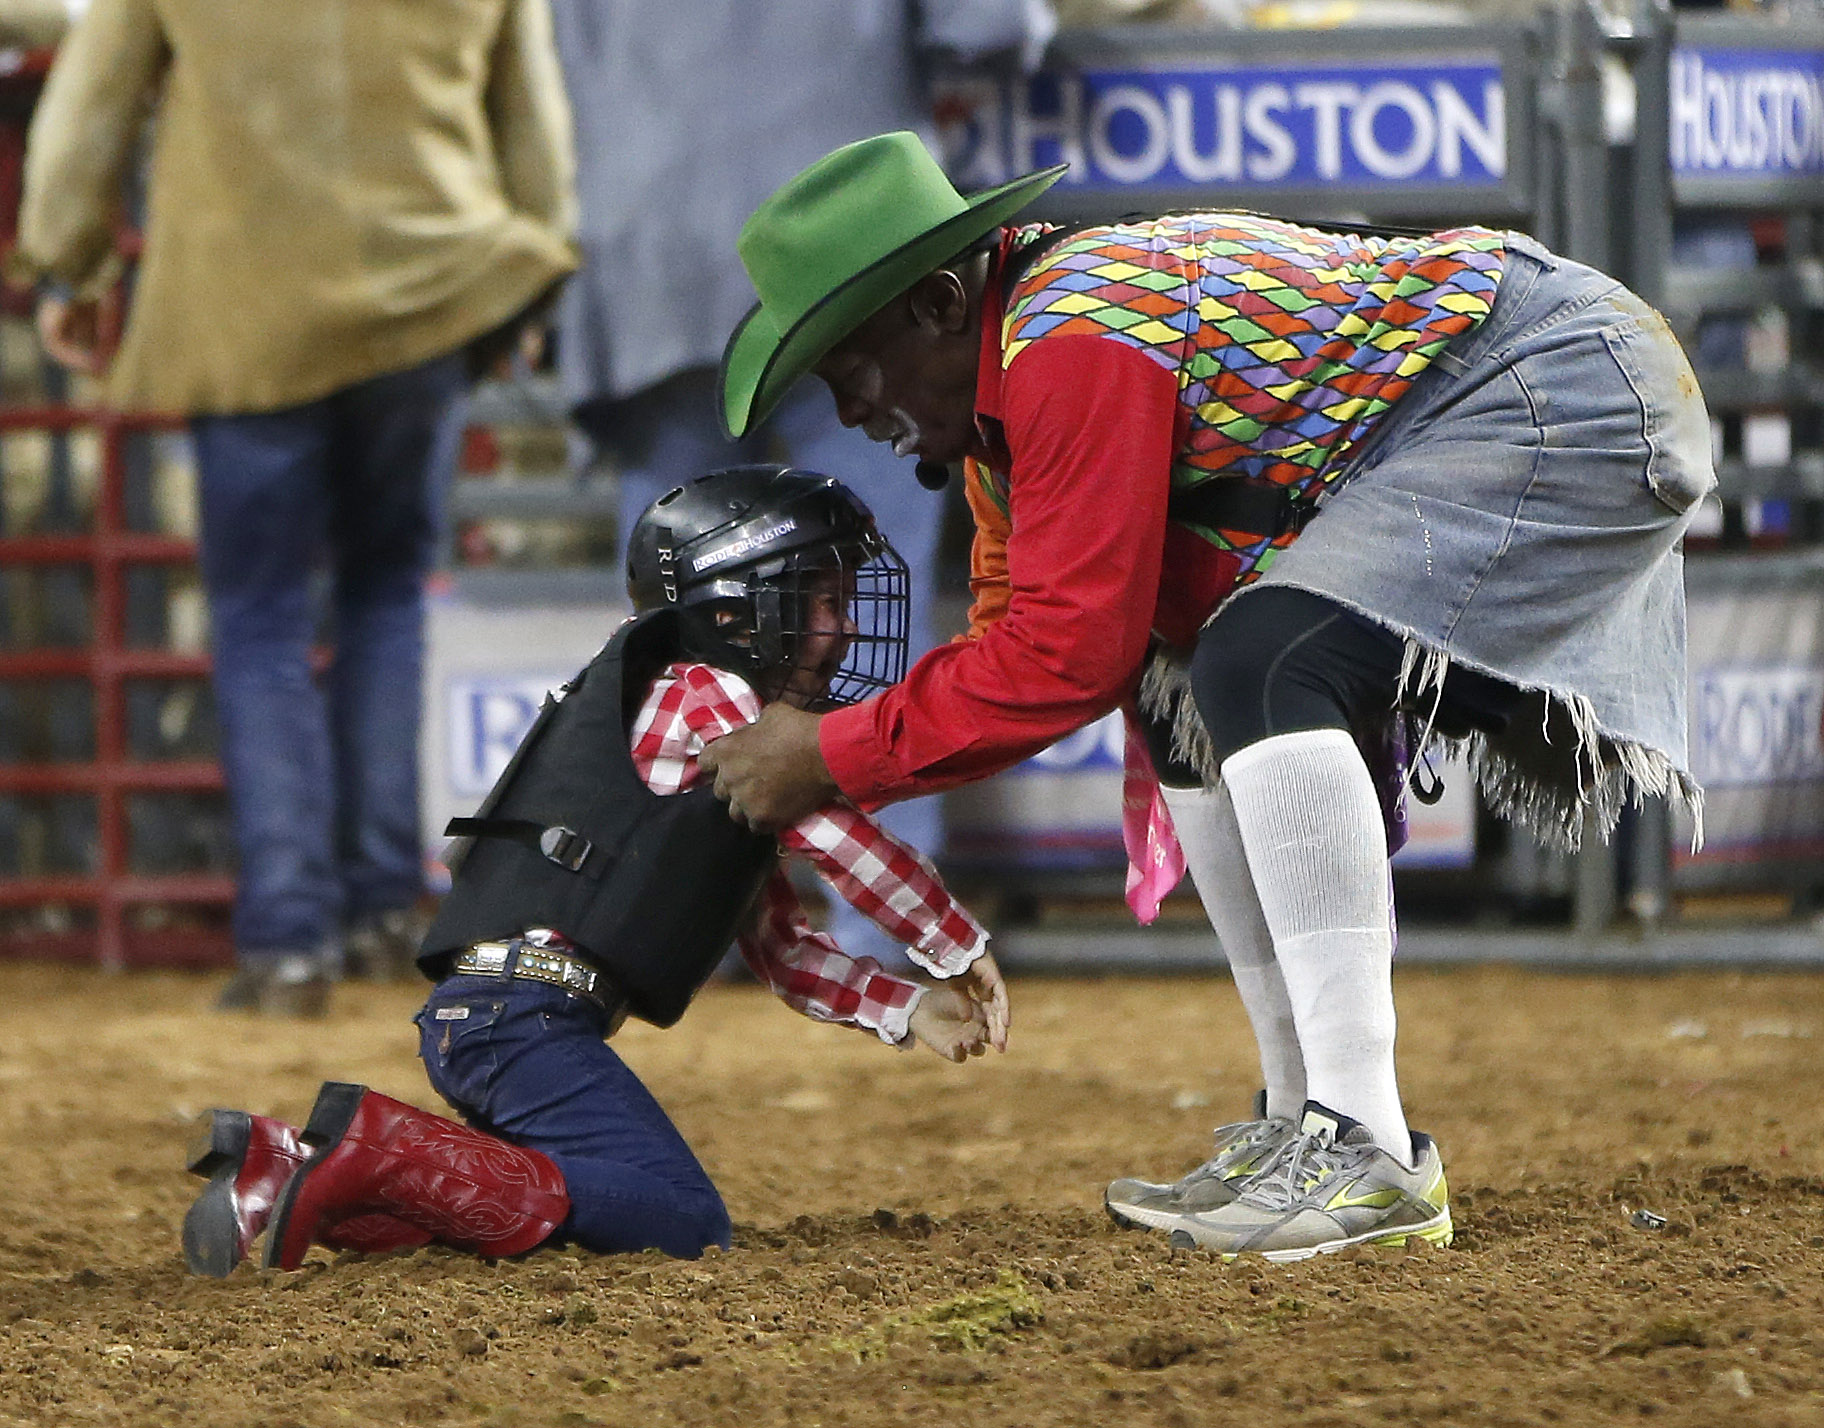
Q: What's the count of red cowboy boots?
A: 2